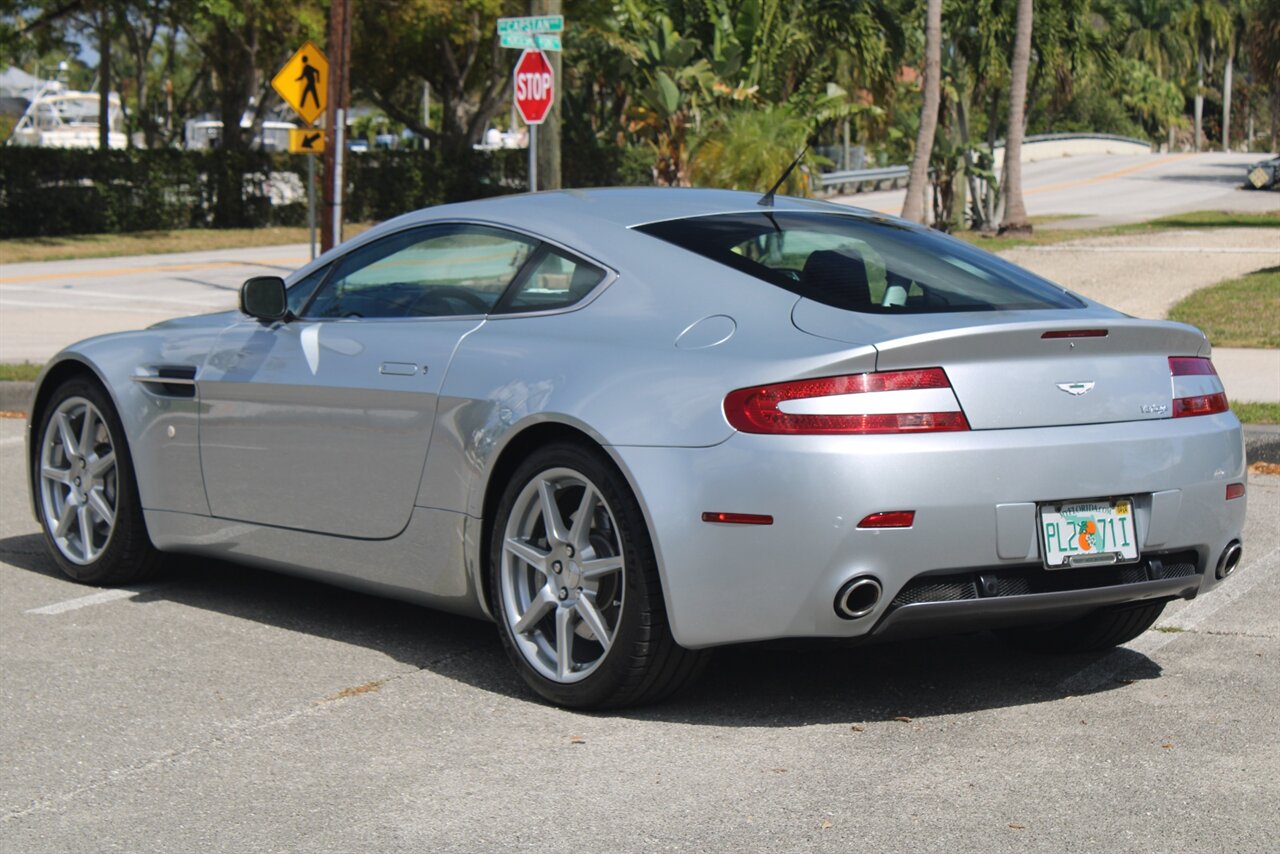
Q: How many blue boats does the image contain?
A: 0